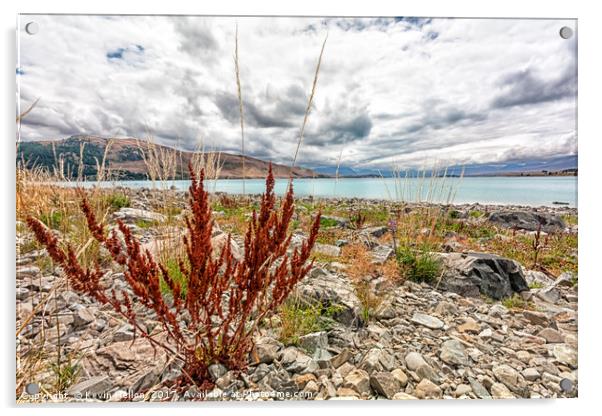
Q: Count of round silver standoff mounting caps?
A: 4